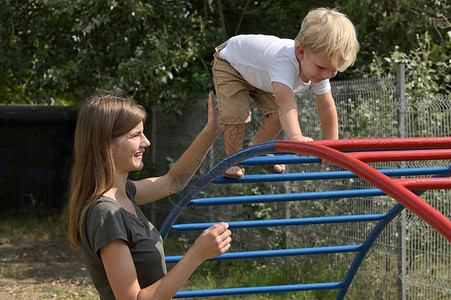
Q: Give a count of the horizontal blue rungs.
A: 6